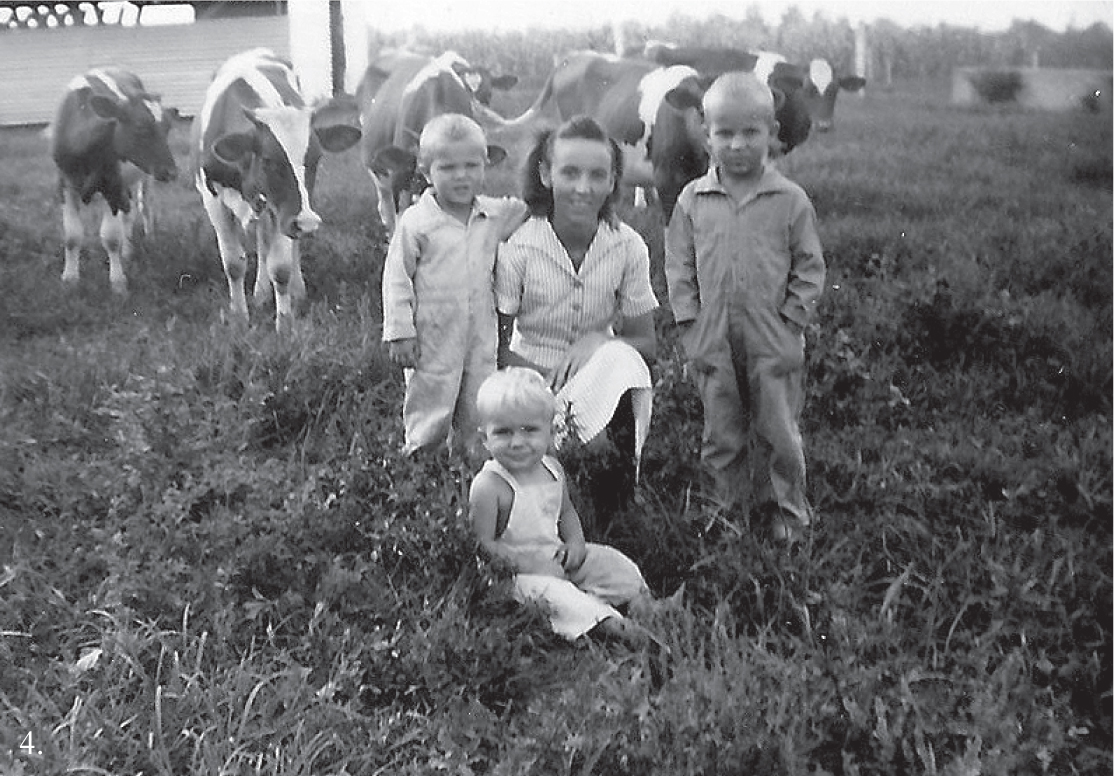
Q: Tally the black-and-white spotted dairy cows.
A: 6